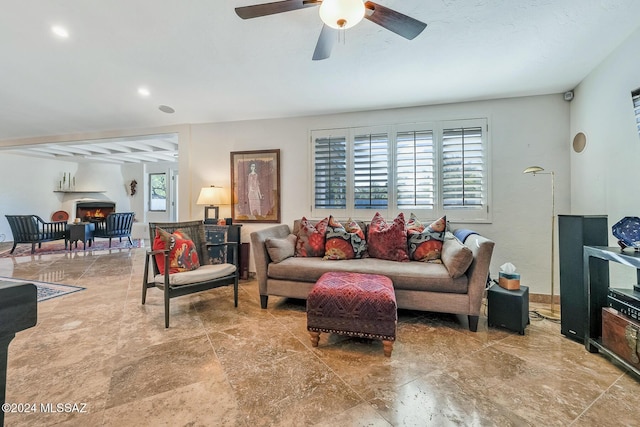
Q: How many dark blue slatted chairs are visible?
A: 2